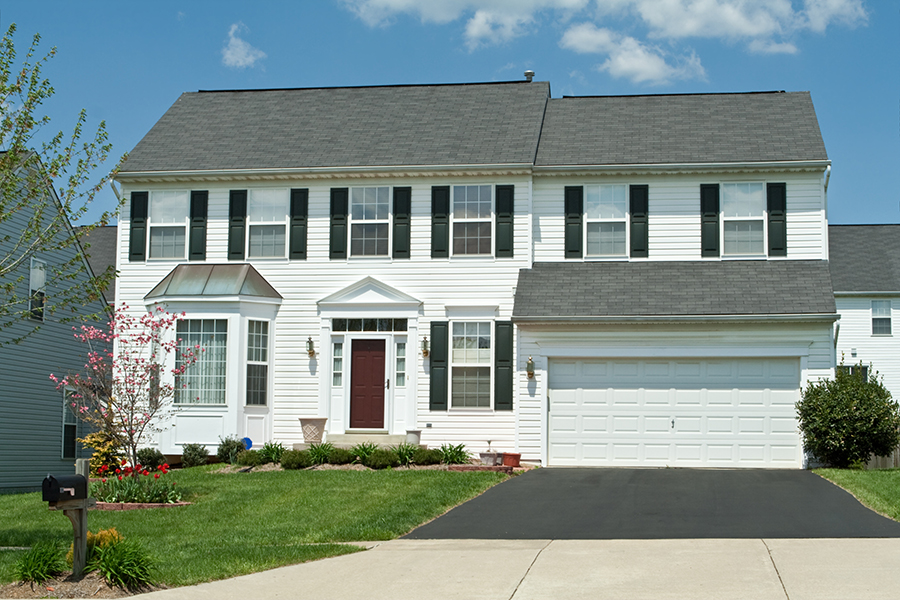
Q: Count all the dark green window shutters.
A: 14